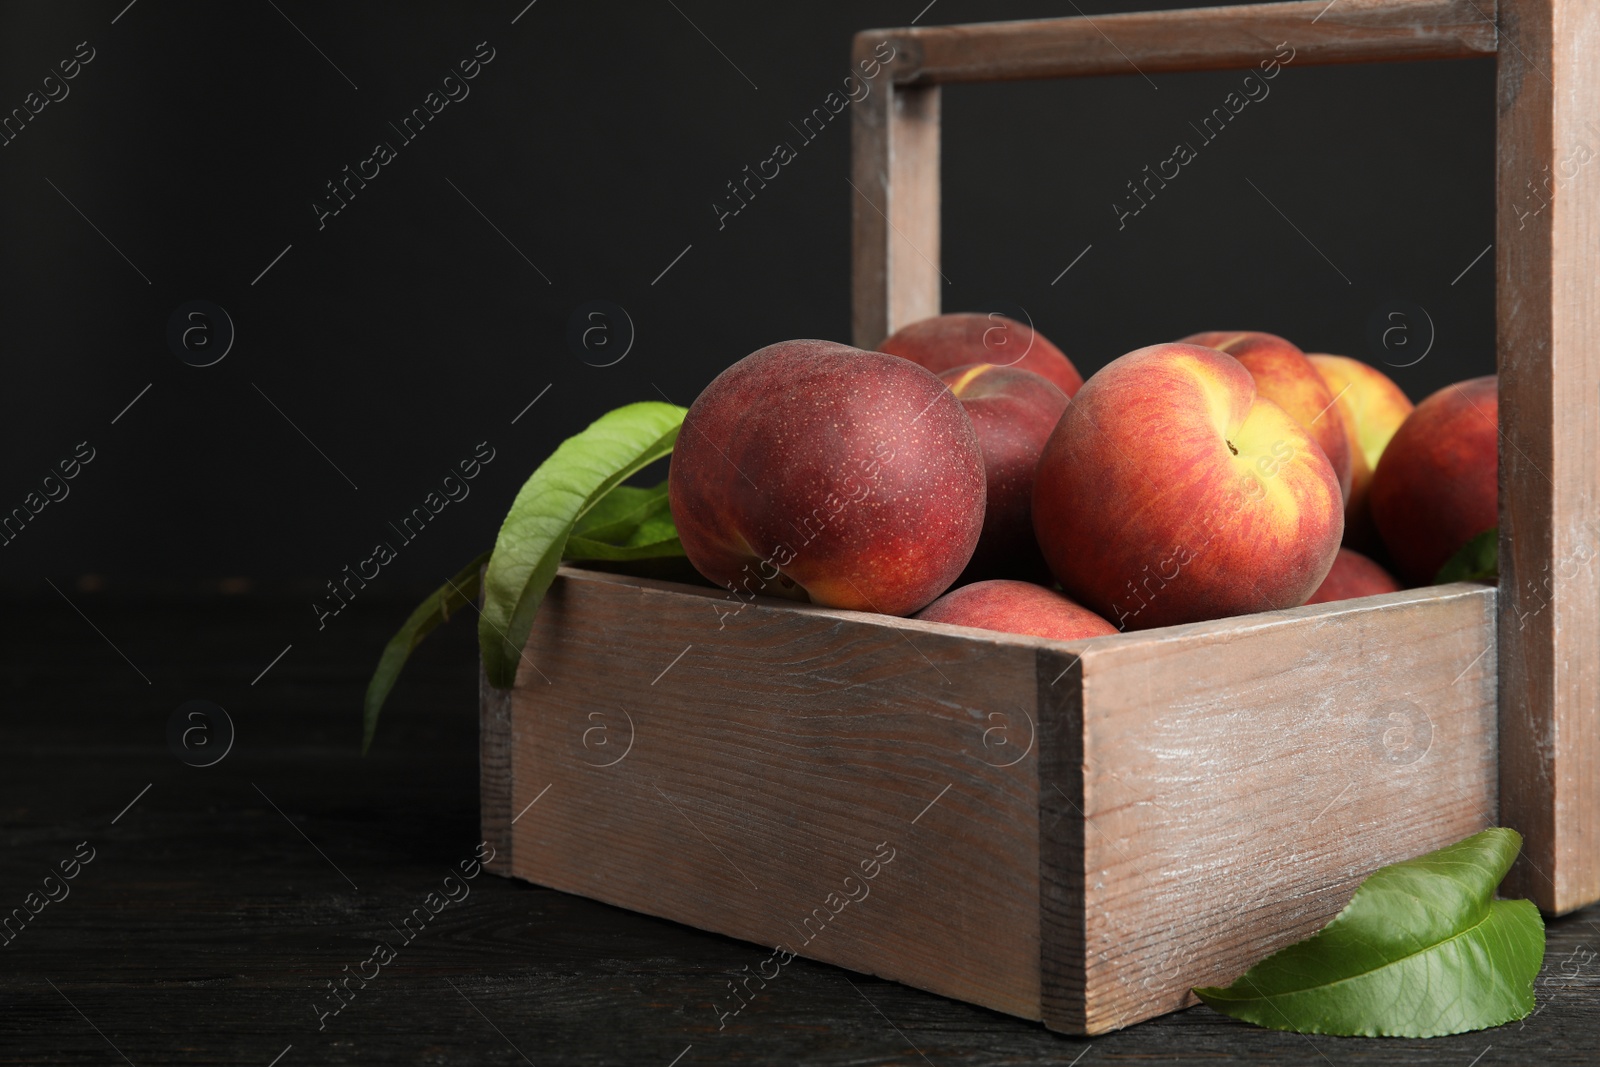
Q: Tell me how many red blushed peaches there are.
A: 9